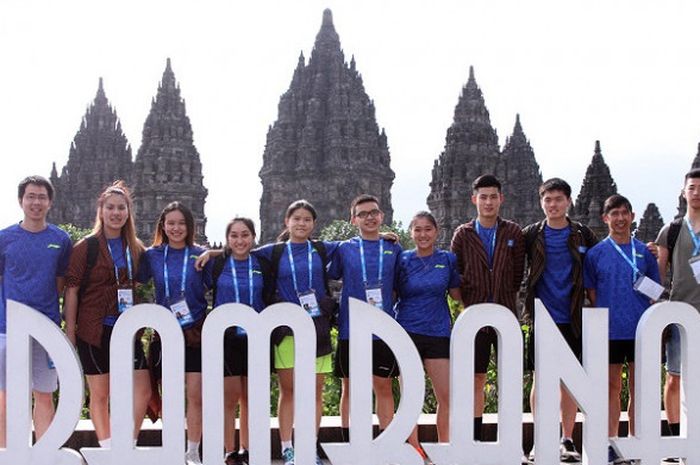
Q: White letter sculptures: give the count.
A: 7